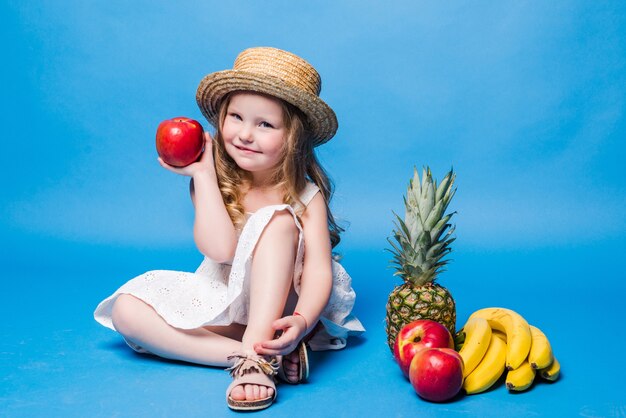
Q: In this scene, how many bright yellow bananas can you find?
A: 6